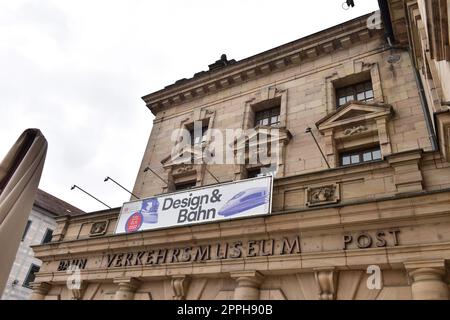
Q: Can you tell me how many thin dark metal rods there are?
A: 5